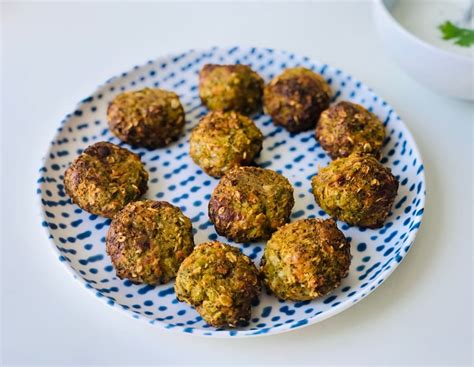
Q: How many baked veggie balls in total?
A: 11